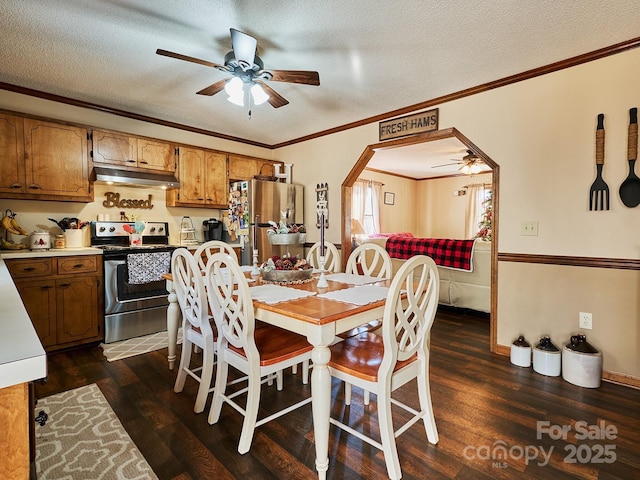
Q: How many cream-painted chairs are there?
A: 6